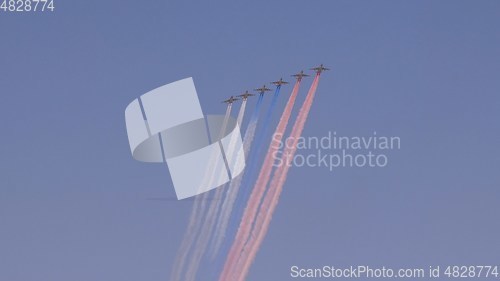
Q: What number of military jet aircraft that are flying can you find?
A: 6